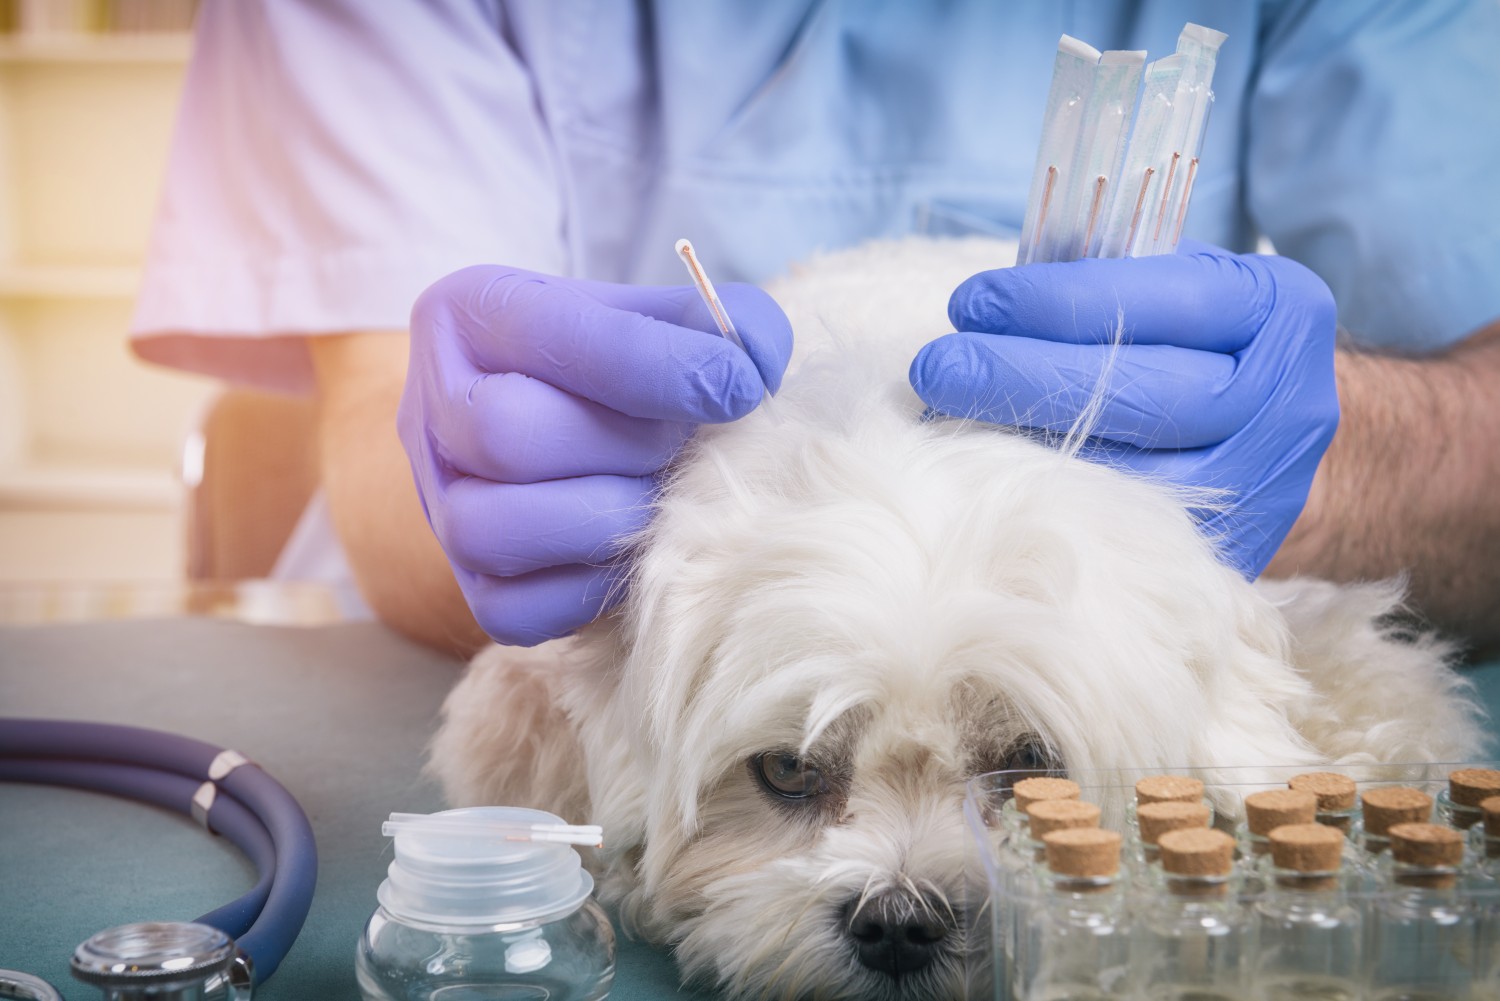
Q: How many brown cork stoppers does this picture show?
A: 13